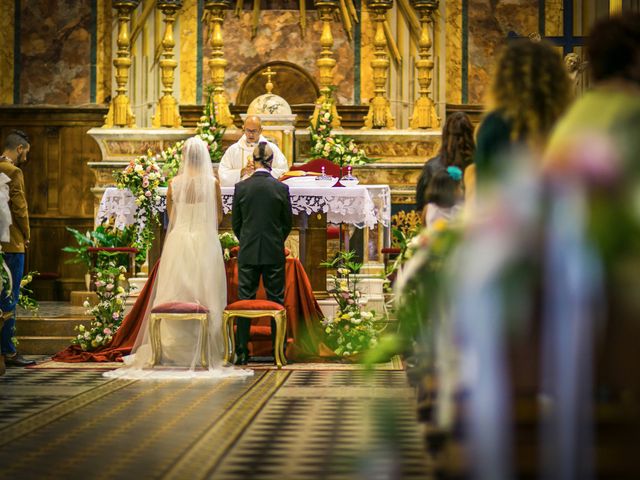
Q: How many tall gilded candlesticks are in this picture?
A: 6